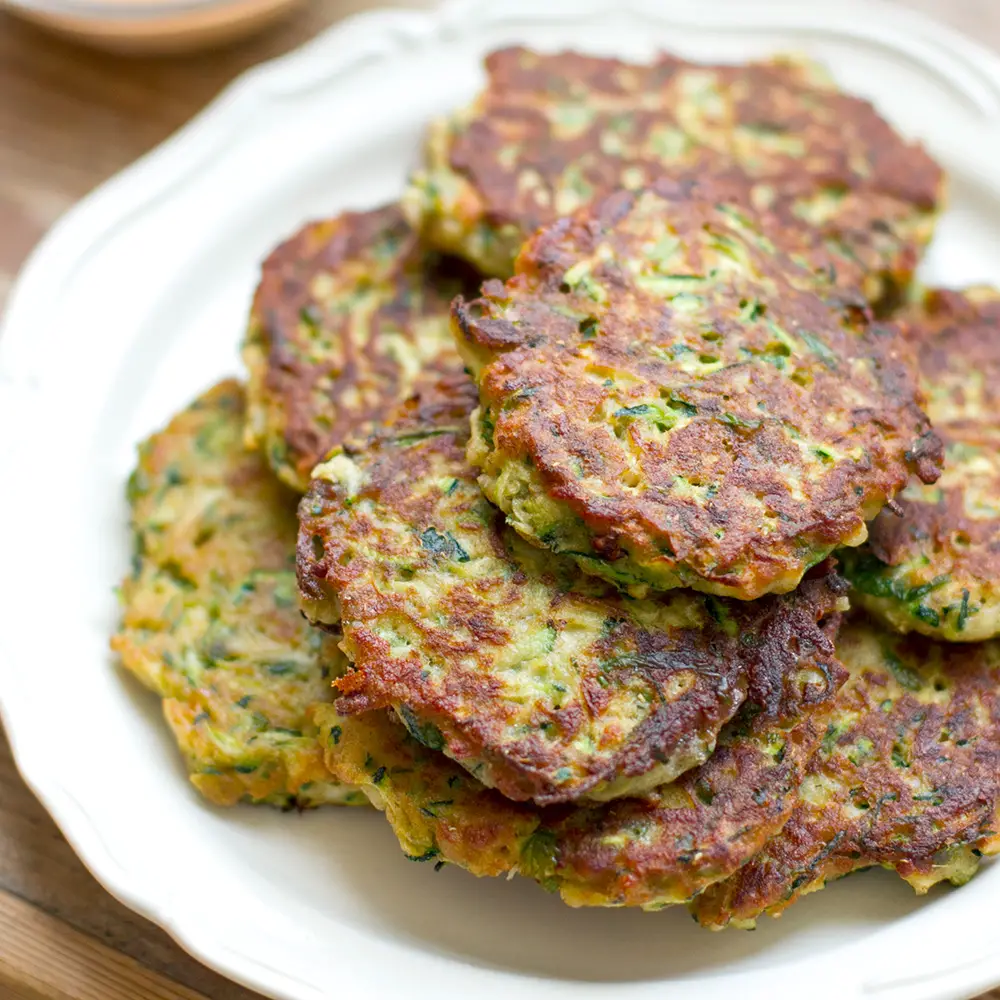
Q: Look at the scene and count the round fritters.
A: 8